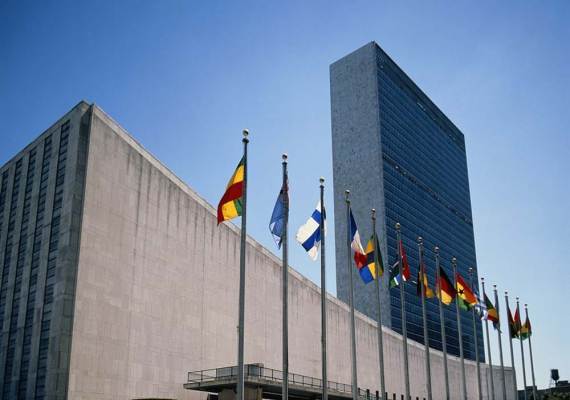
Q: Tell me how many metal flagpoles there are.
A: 15